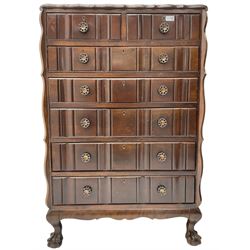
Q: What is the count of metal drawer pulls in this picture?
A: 12